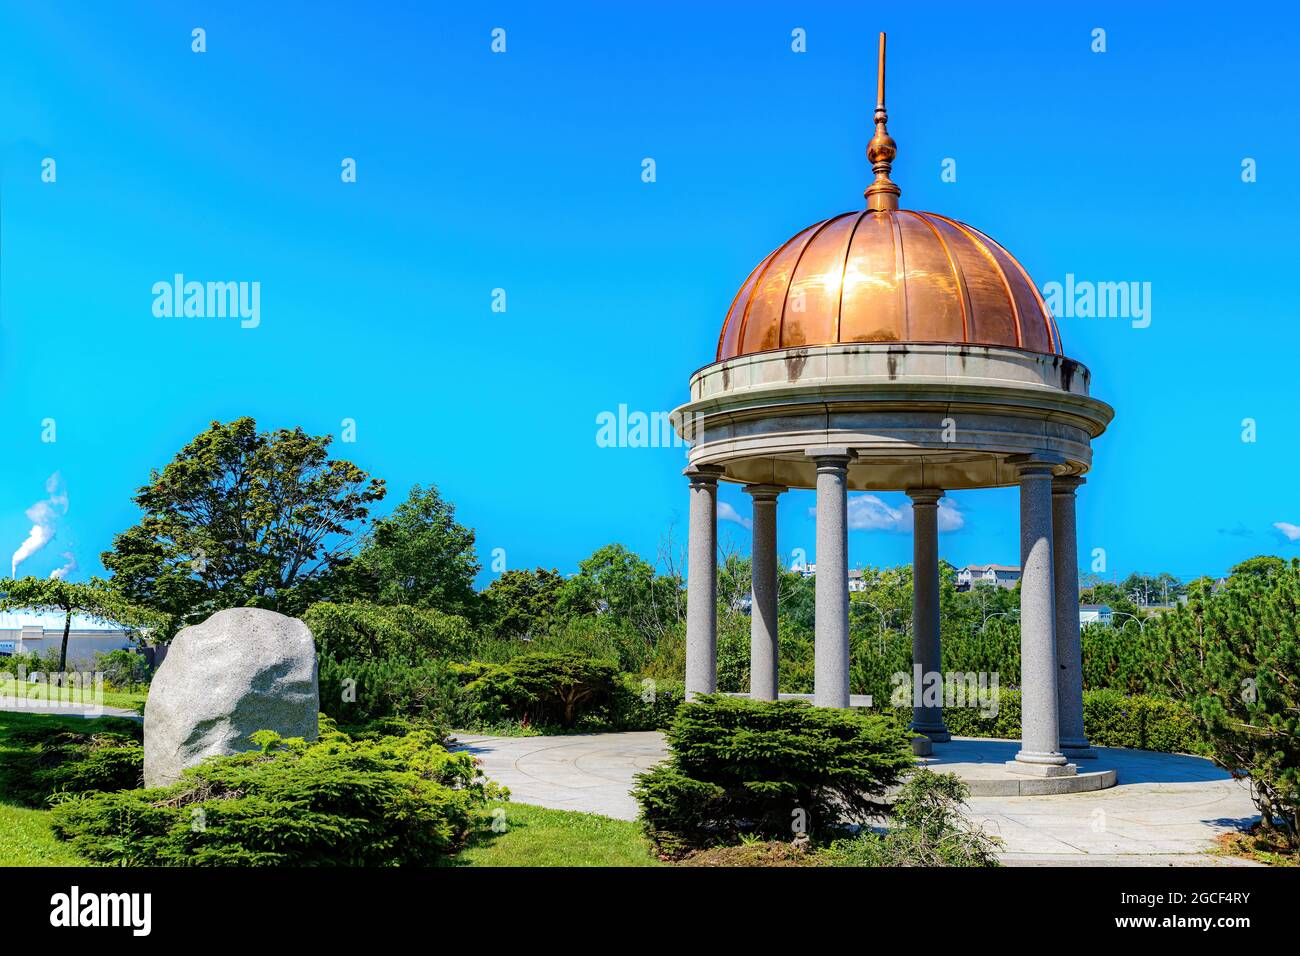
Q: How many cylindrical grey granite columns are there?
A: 6